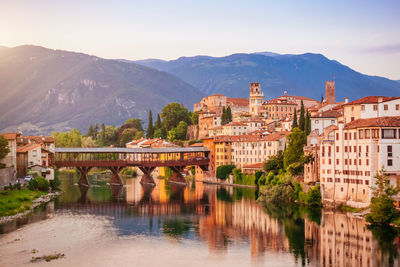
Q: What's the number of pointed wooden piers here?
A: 4